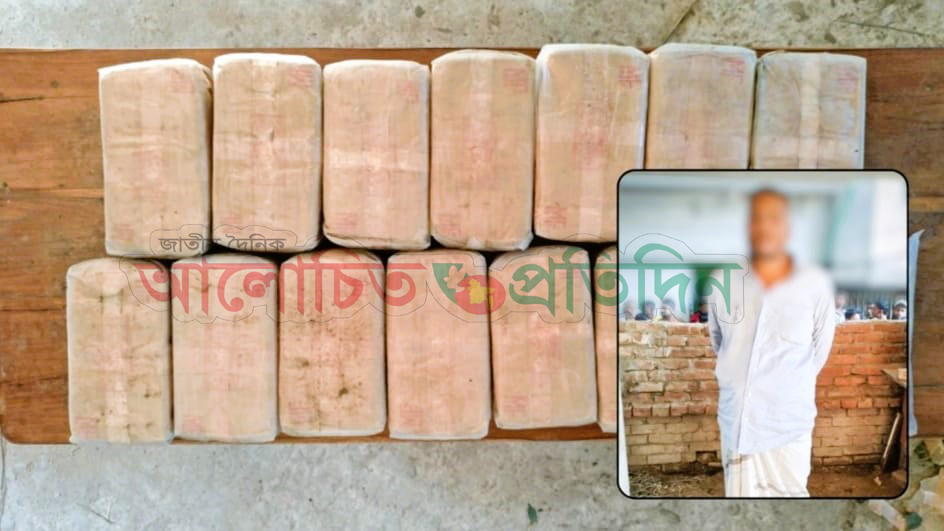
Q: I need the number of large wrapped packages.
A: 13